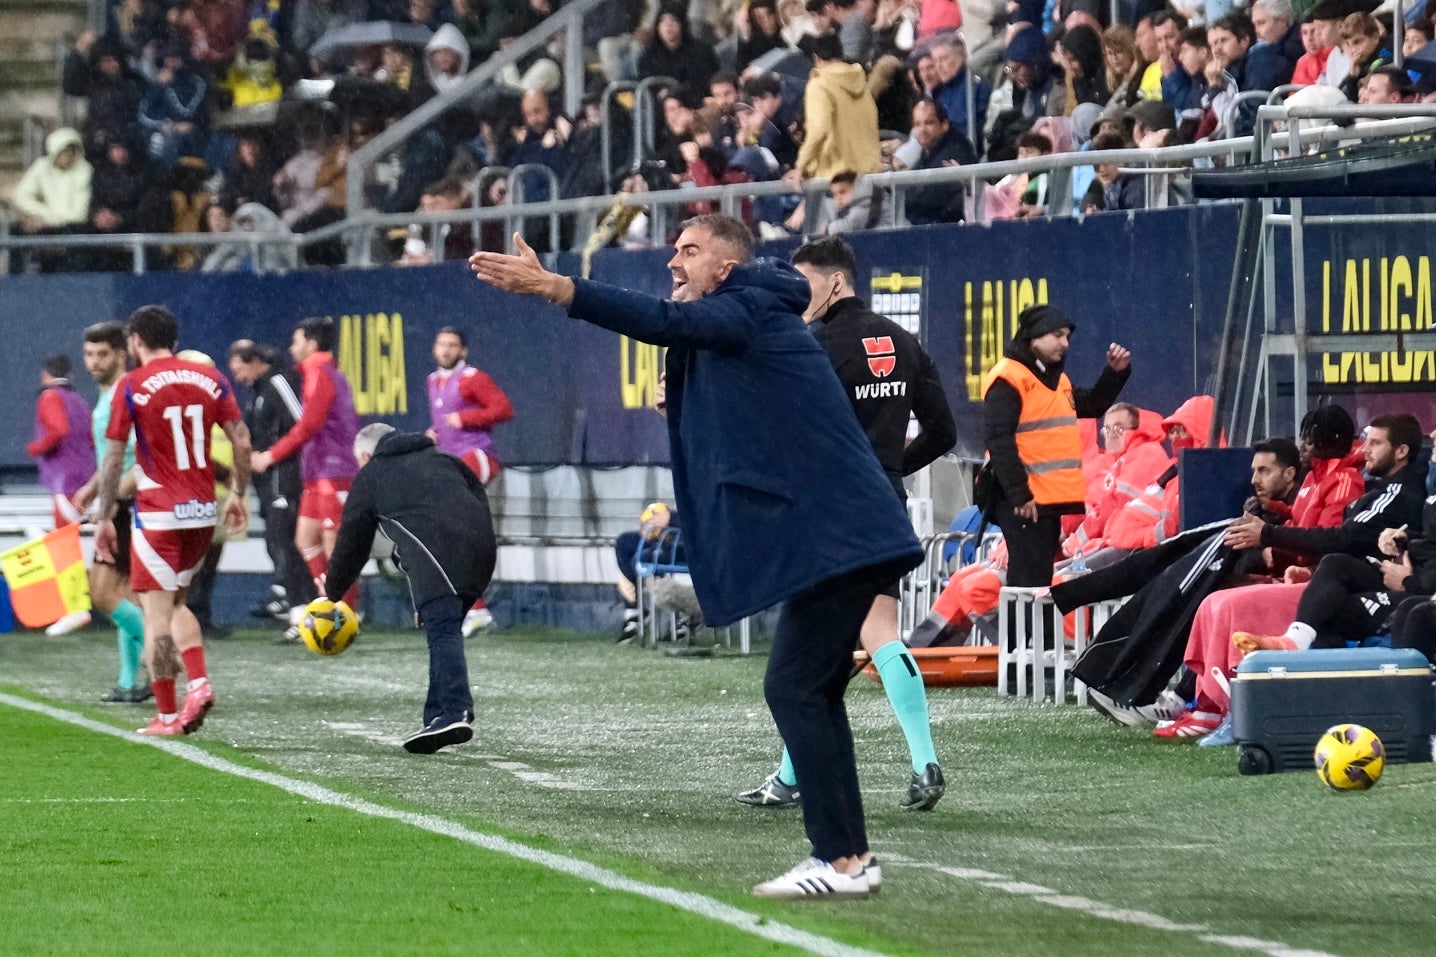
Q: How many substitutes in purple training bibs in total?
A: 3